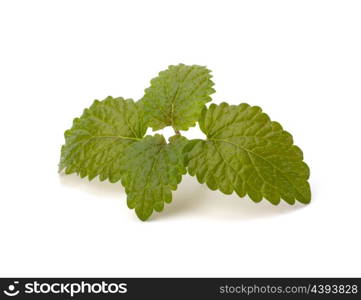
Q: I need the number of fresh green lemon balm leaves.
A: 4